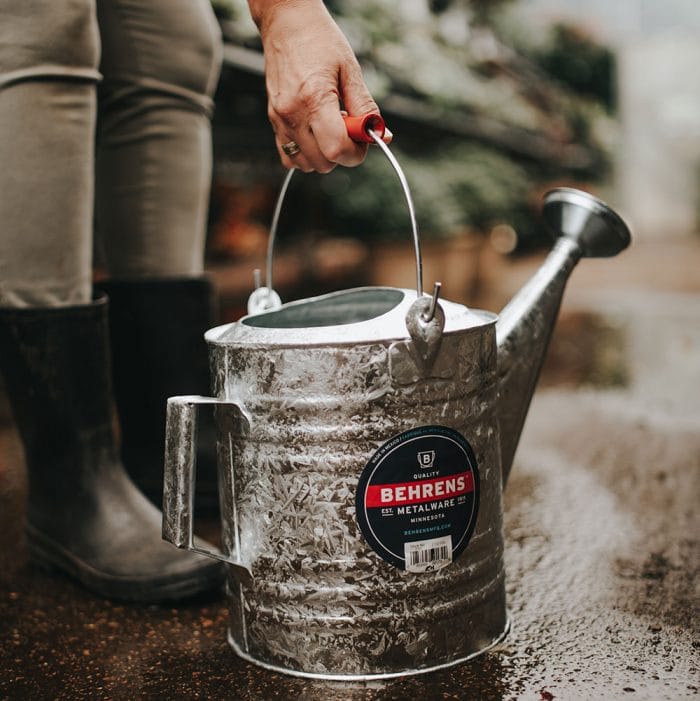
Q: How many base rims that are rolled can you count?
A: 1